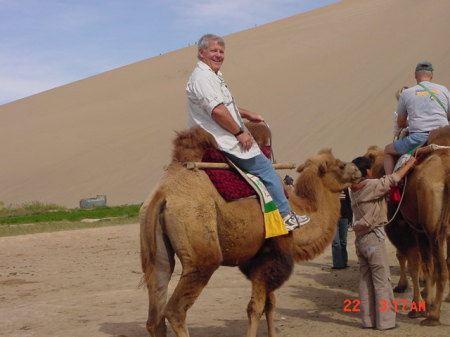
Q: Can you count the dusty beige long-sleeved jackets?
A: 1